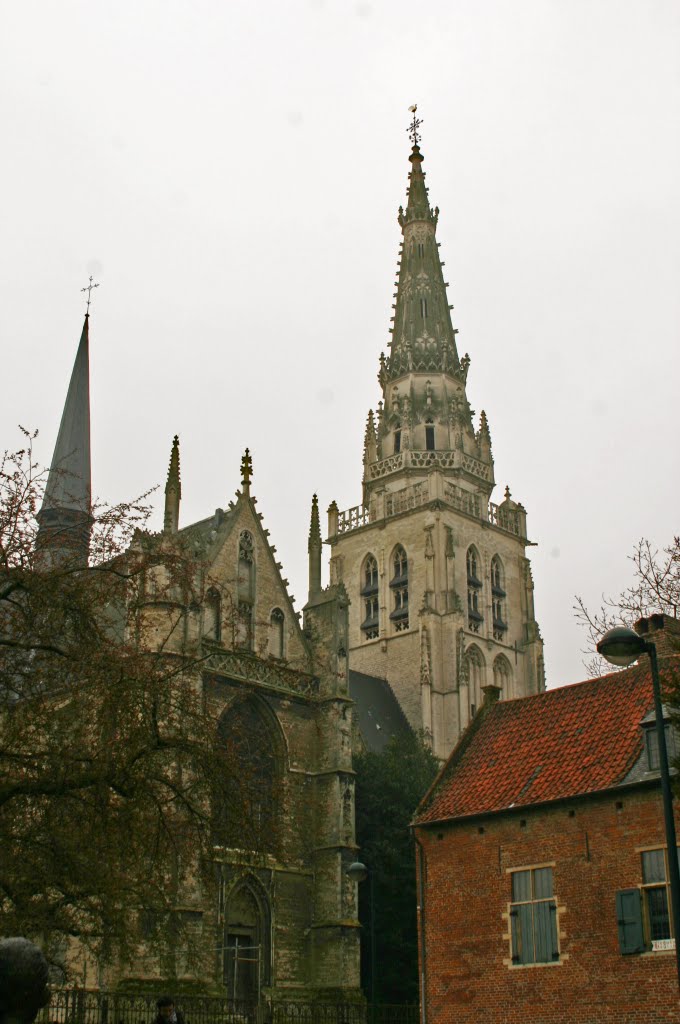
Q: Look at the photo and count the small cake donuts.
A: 0